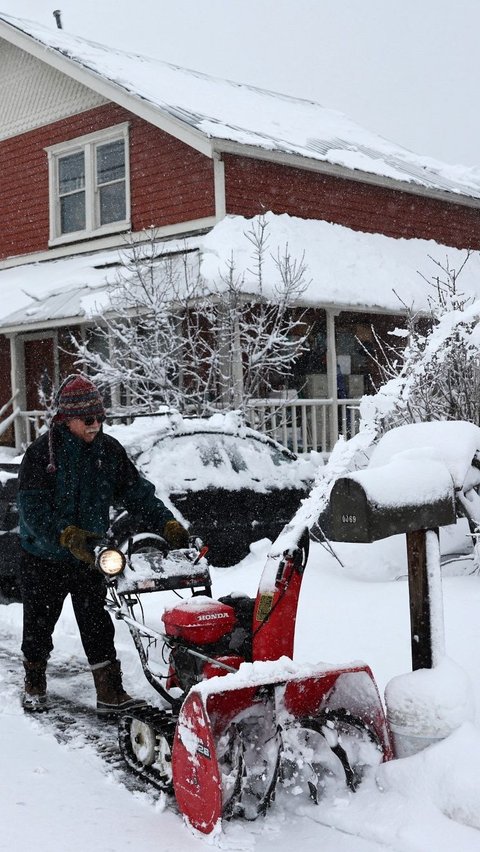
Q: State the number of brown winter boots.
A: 2